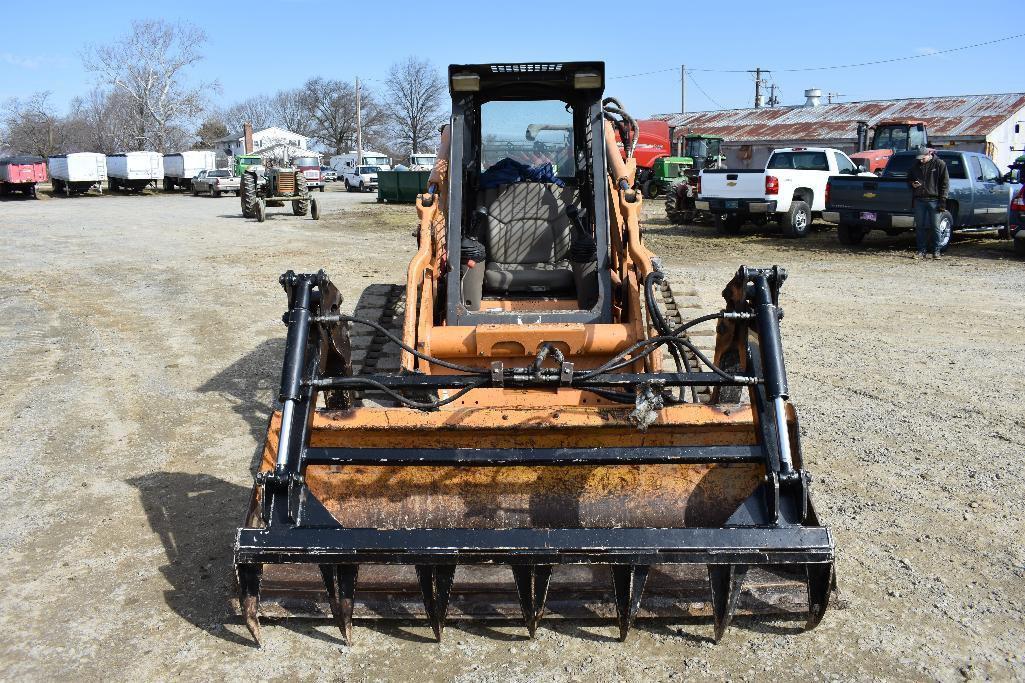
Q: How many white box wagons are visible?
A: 3